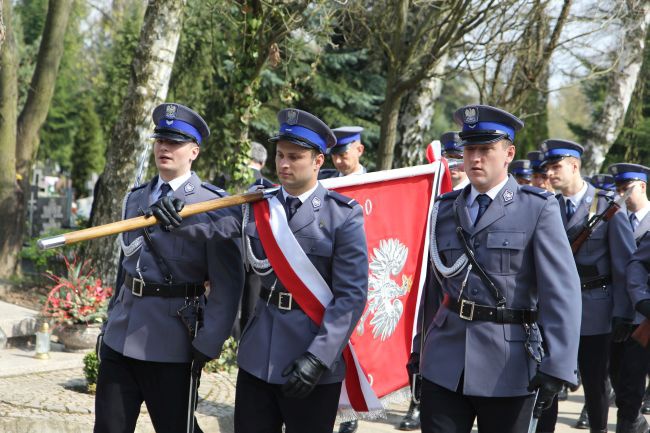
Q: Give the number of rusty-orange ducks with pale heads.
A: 0